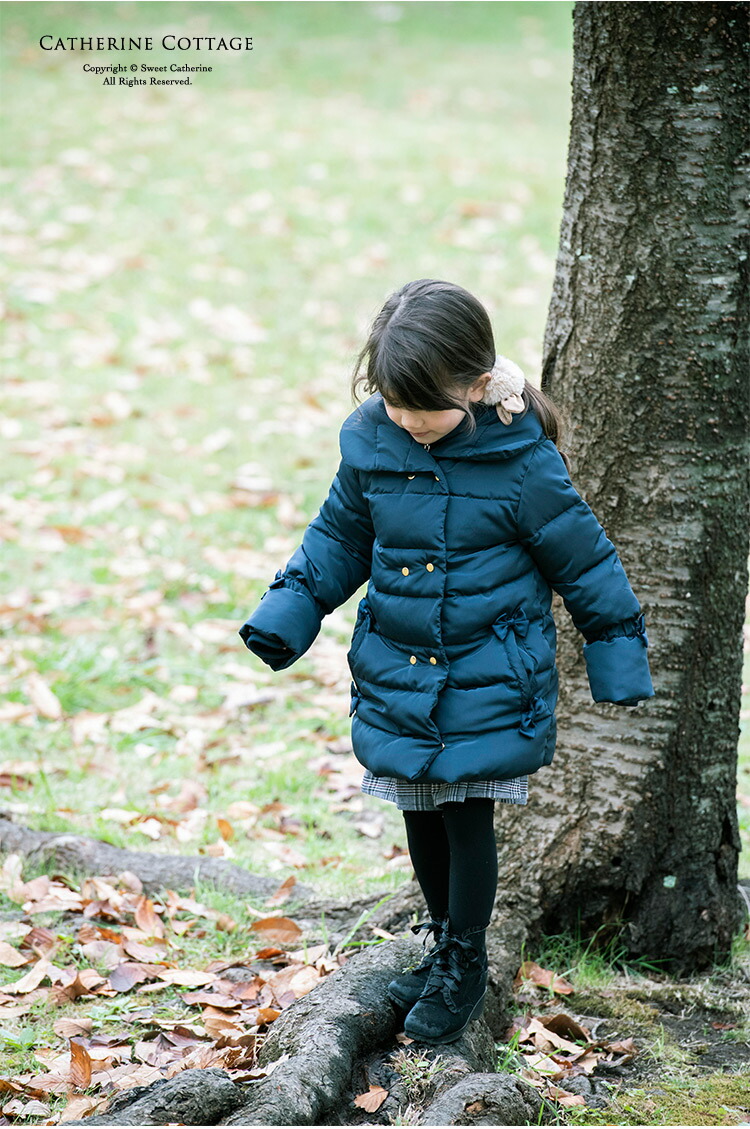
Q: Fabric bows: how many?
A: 6